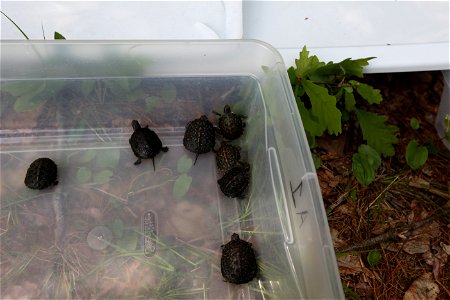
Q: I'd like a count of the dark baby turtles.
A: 7